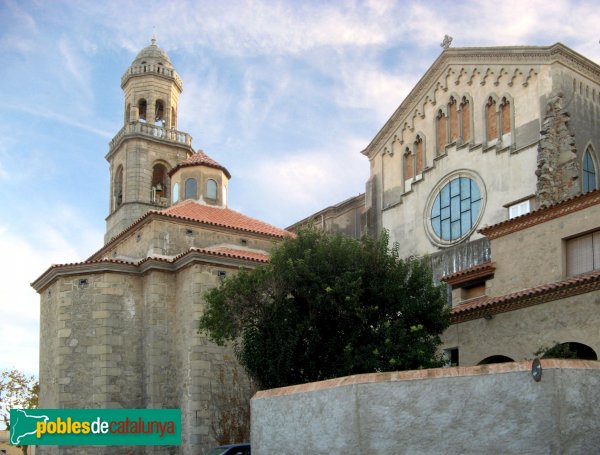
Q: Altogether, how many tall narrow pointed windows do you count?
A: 8